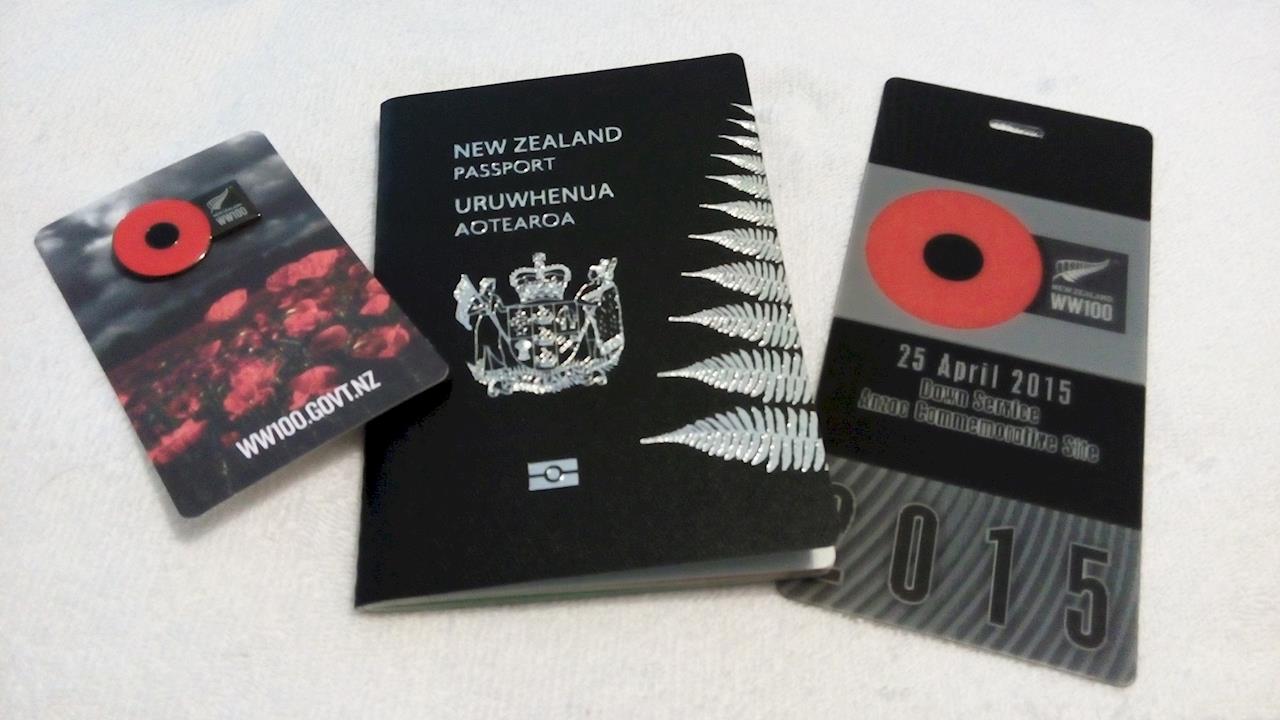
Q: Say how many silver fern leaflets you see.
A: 11